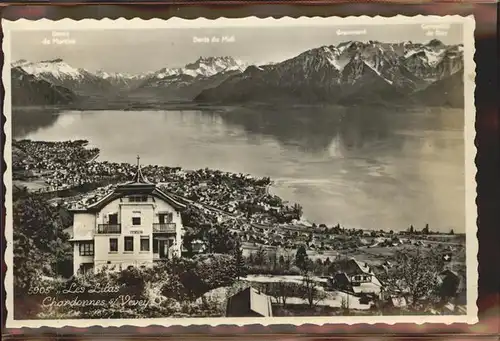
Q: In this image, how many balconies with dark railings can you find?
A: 2